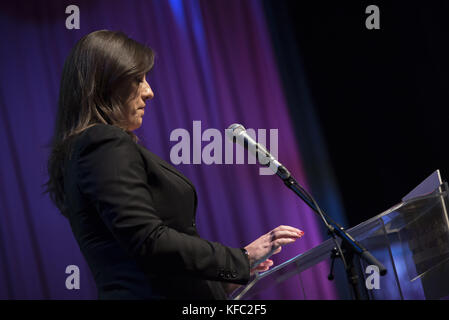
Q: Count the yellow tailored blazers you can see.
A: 0